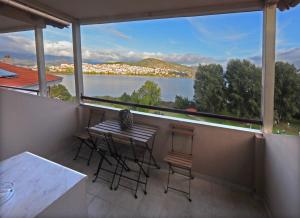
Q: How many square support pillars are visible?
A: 3